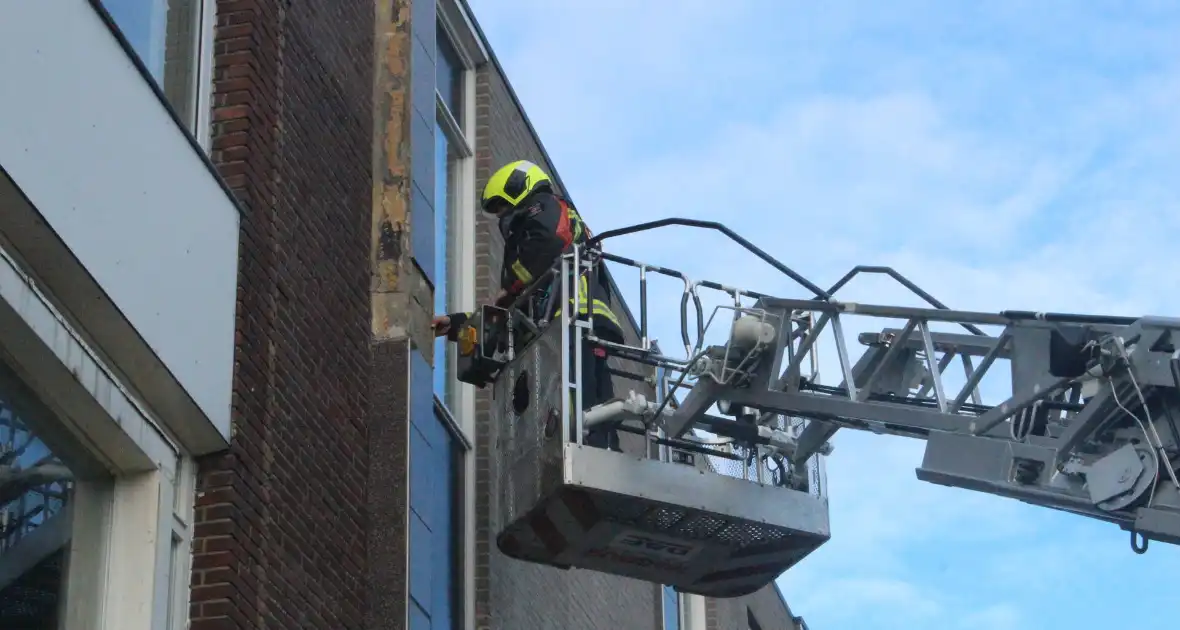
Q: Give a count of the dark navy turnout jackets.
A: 1